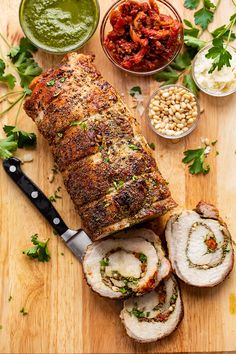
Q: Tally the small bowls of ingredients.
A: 4